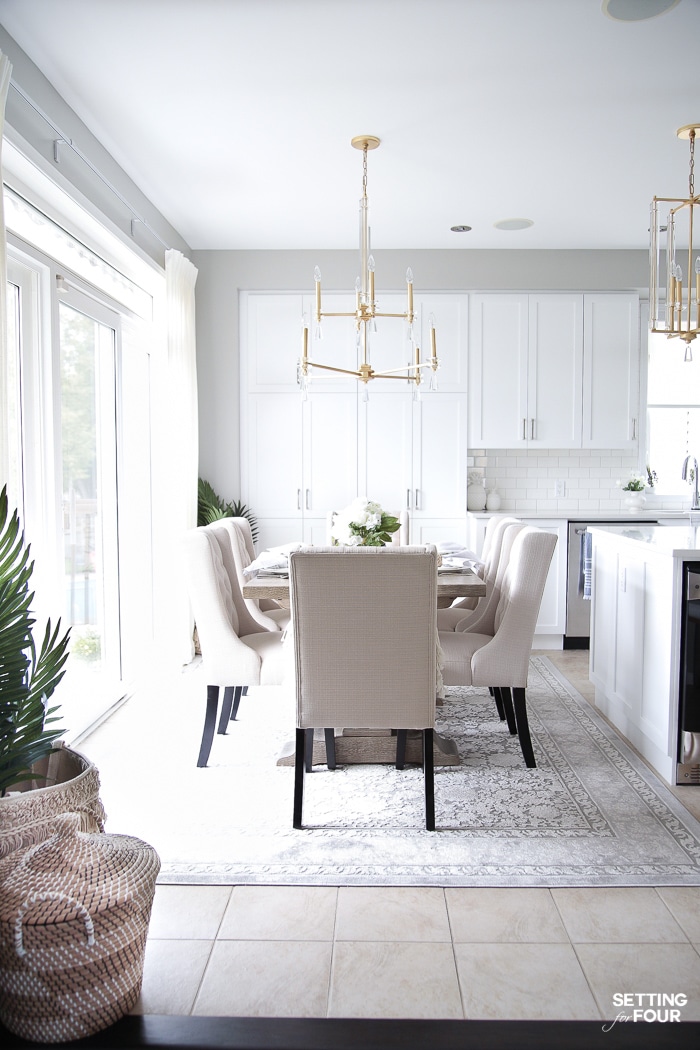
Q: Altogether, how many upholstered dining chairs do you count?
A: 6